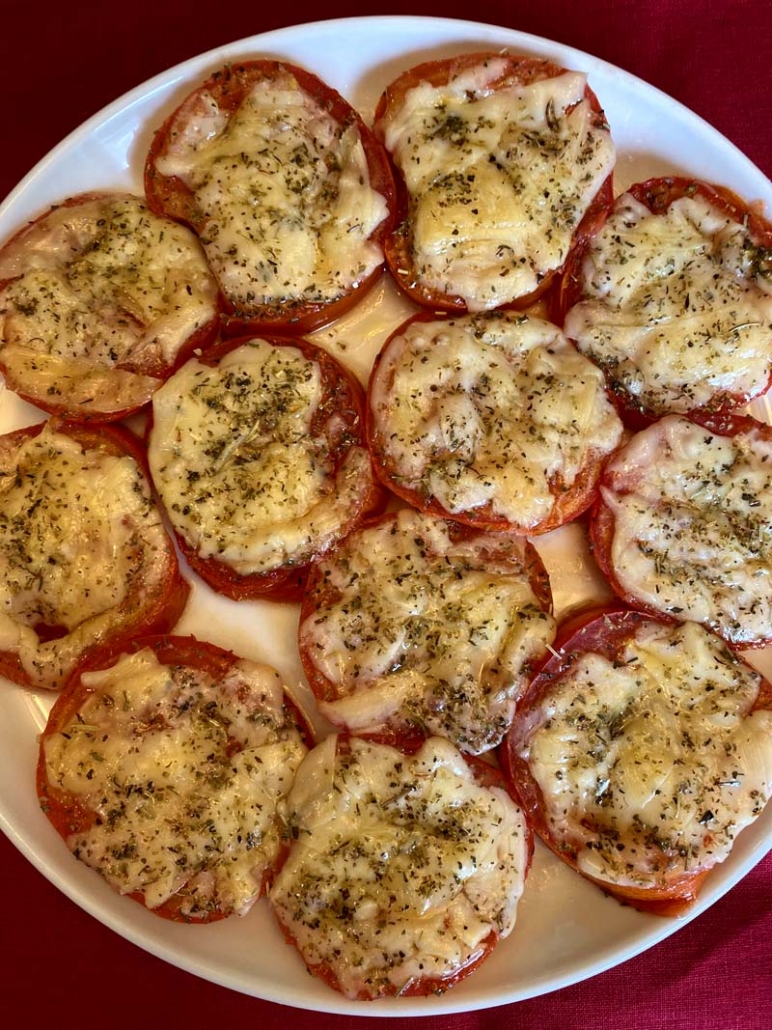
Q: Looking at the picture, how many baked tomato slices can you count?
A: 12